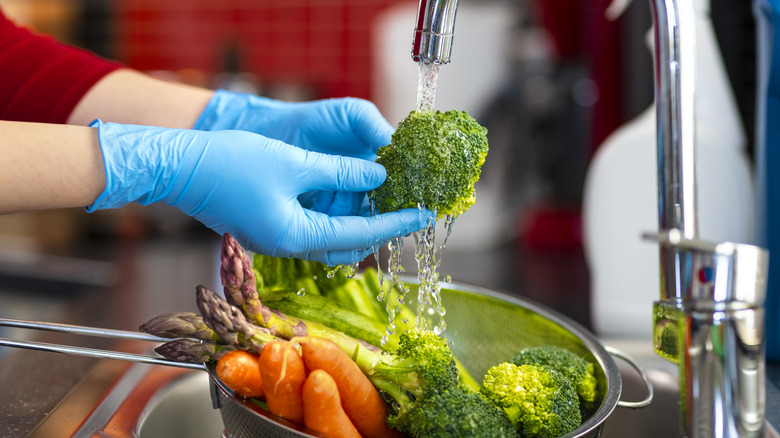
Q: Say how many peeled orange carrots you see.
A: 4